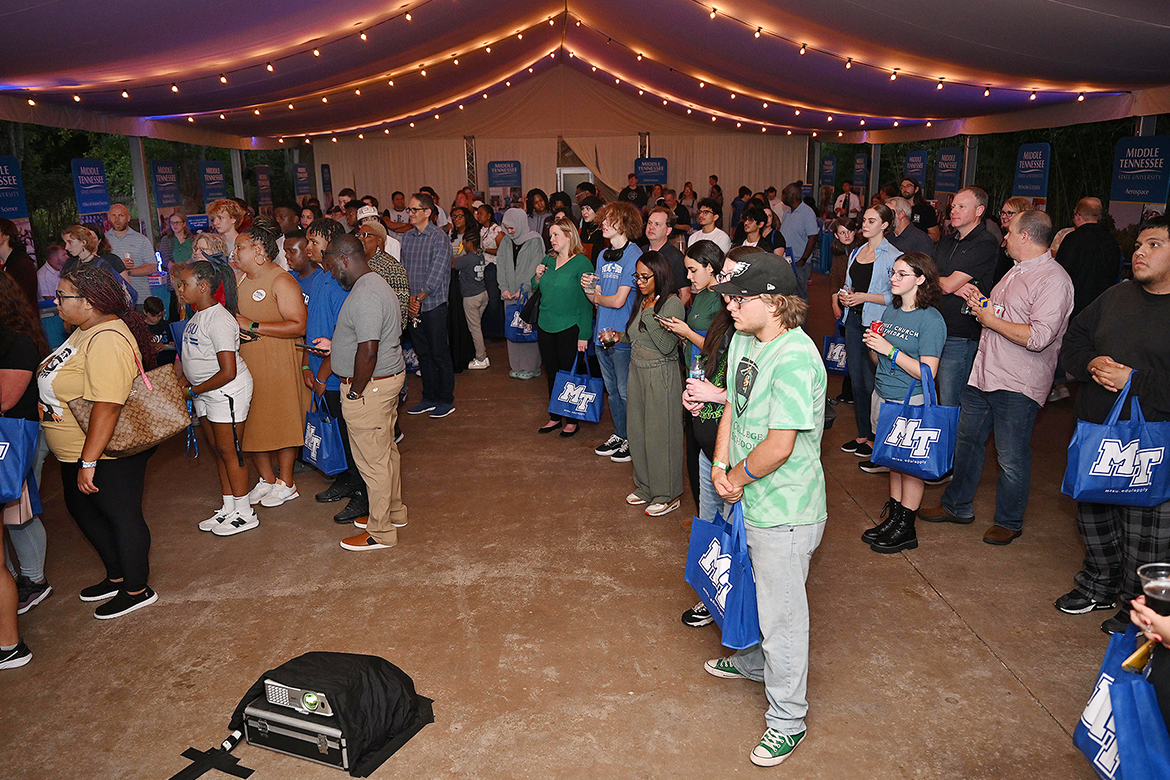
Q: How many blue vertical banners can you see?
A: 15